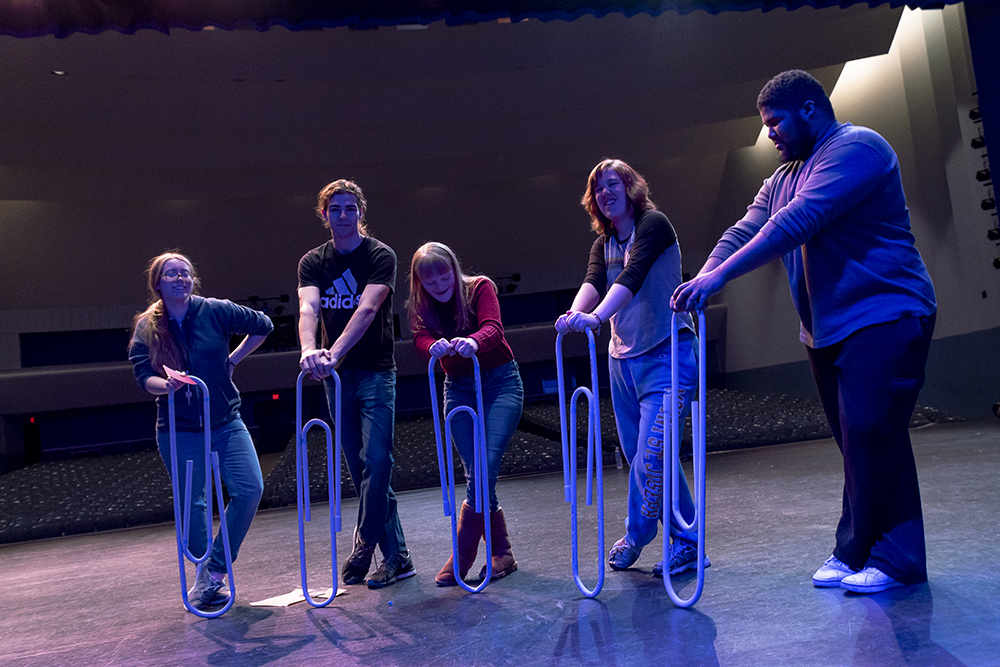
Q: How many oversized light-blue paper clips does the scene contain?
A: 5